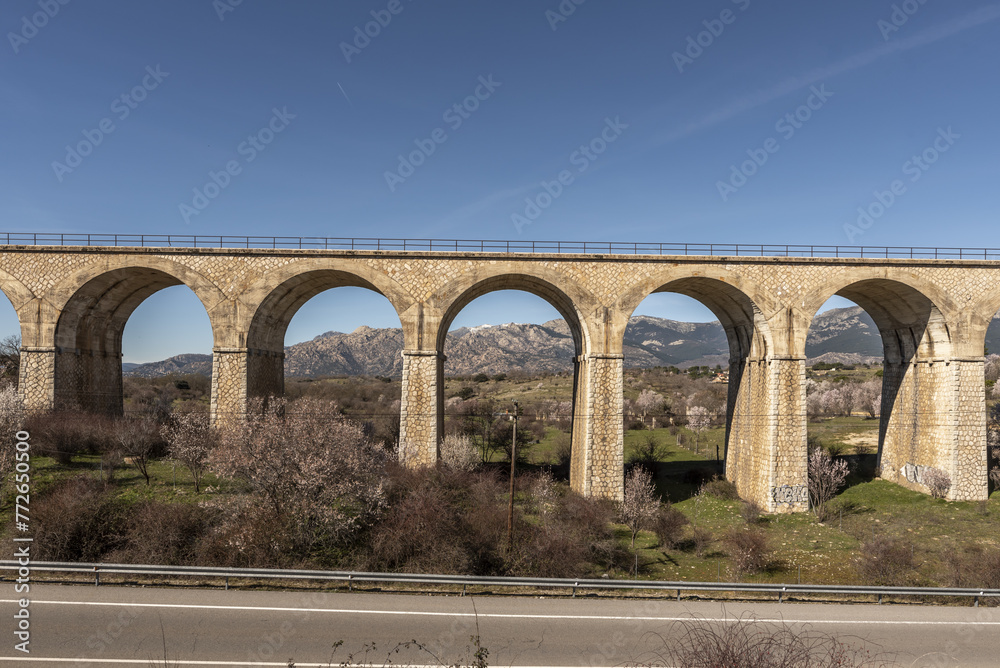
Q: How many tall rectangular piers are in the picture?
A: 6